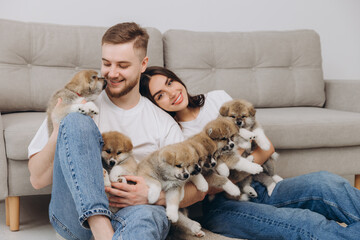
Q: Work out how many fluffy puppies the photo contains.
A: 7